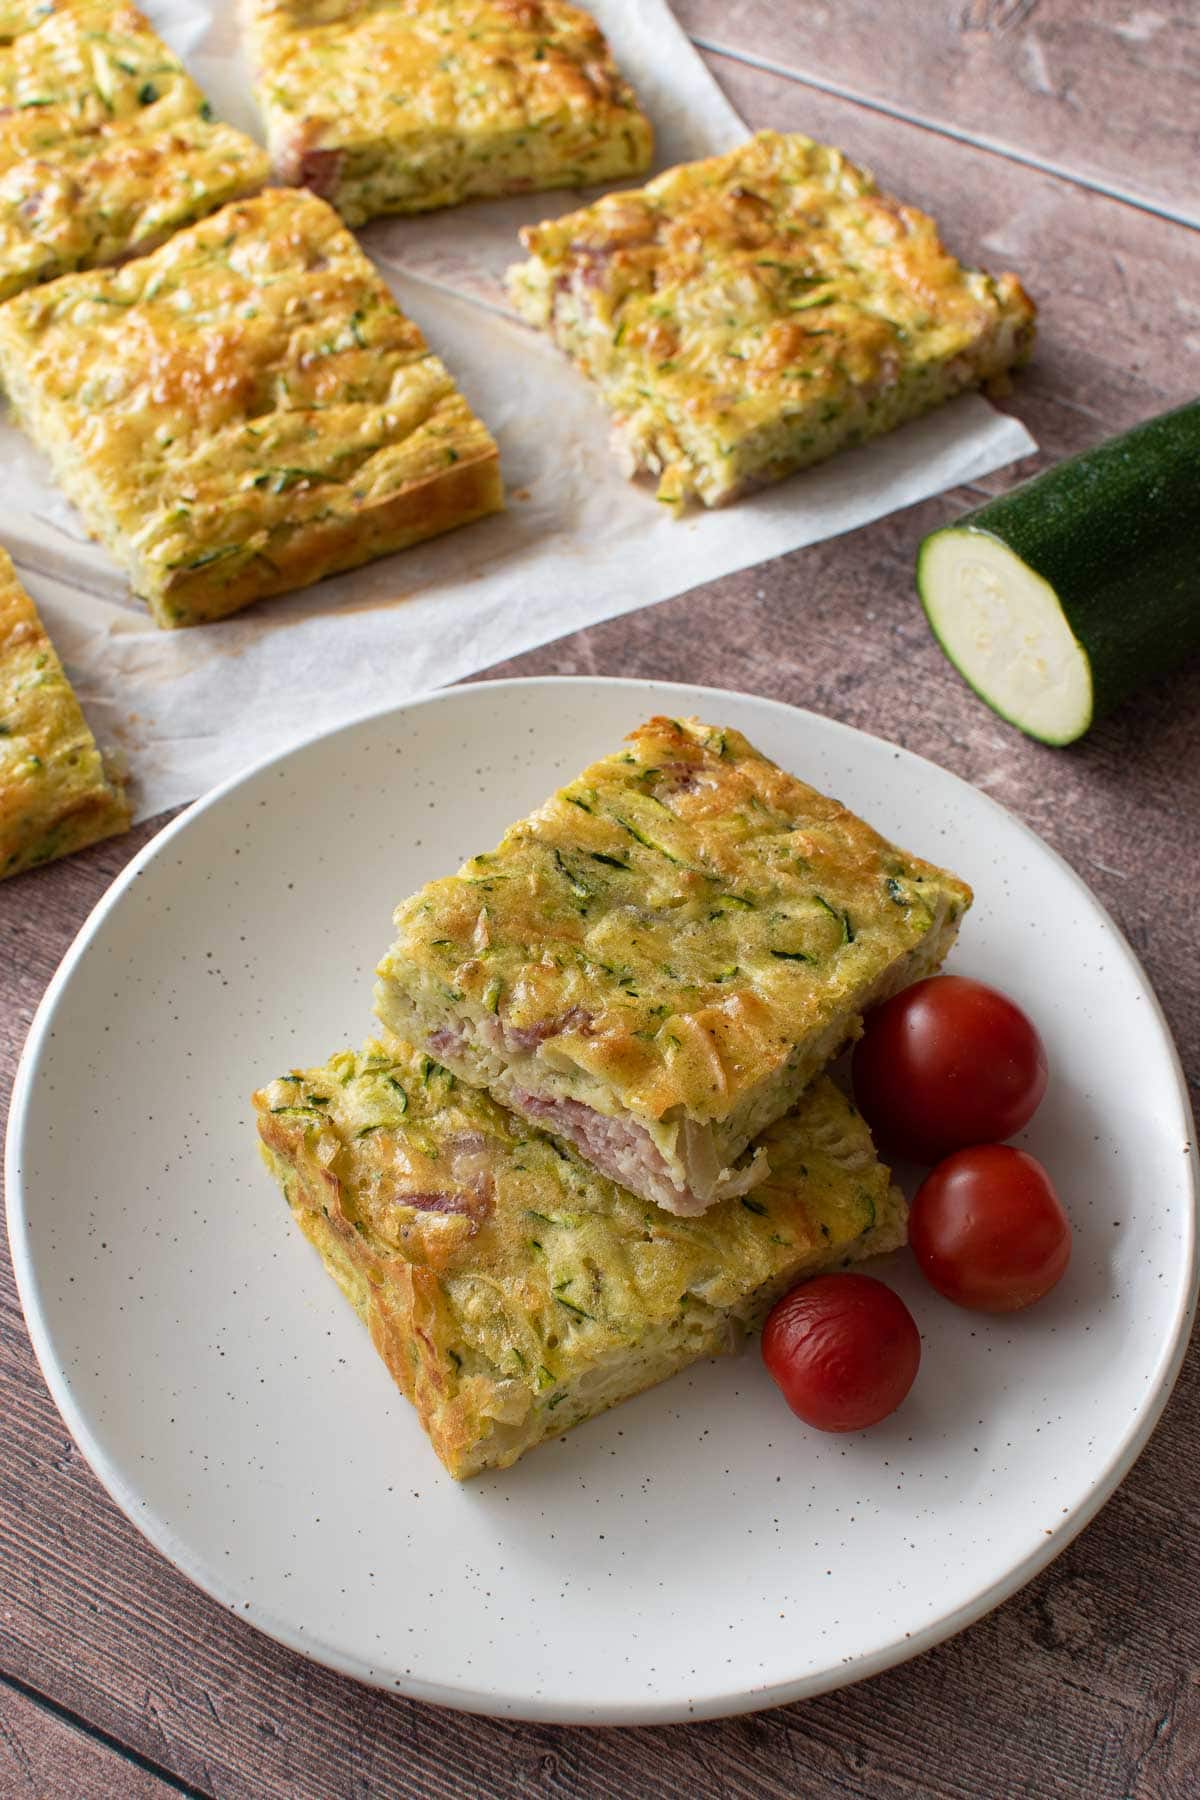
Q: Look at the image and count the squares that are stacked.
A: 2